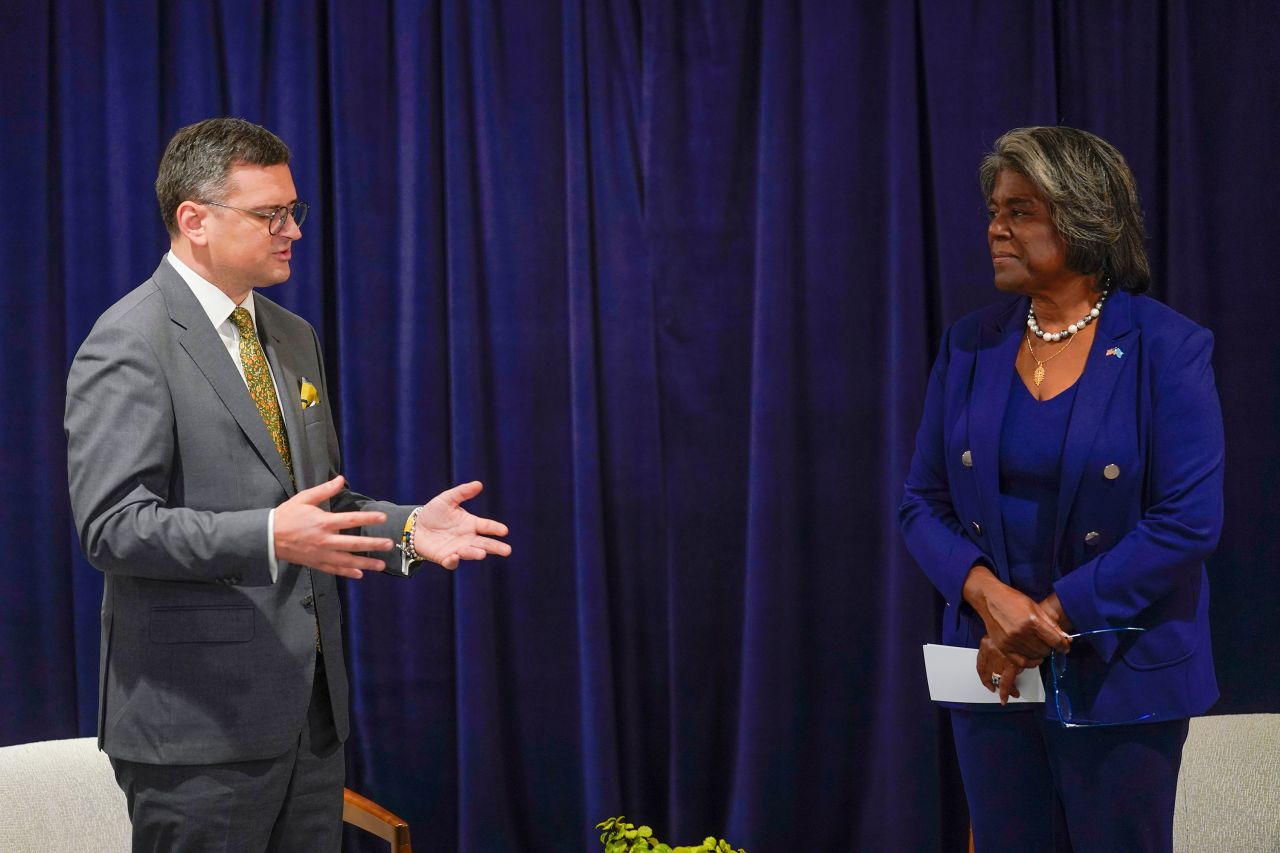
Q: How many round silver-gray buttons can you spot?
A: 4